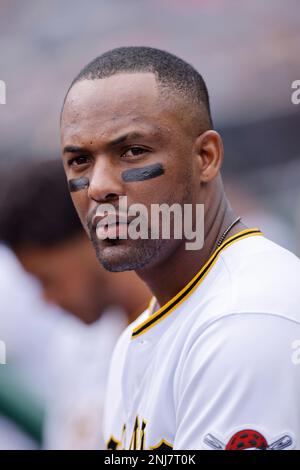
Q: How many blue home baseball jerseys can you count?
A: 0